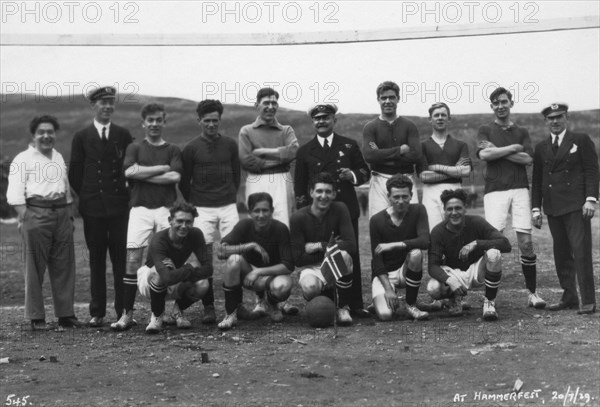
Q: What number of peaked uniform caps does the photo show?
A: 3